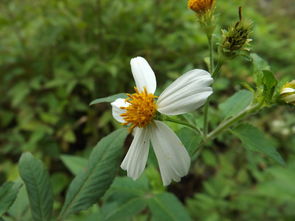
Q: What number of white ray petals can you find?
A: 5